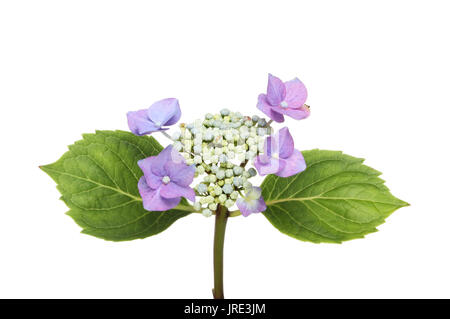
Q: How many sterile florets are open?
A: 5